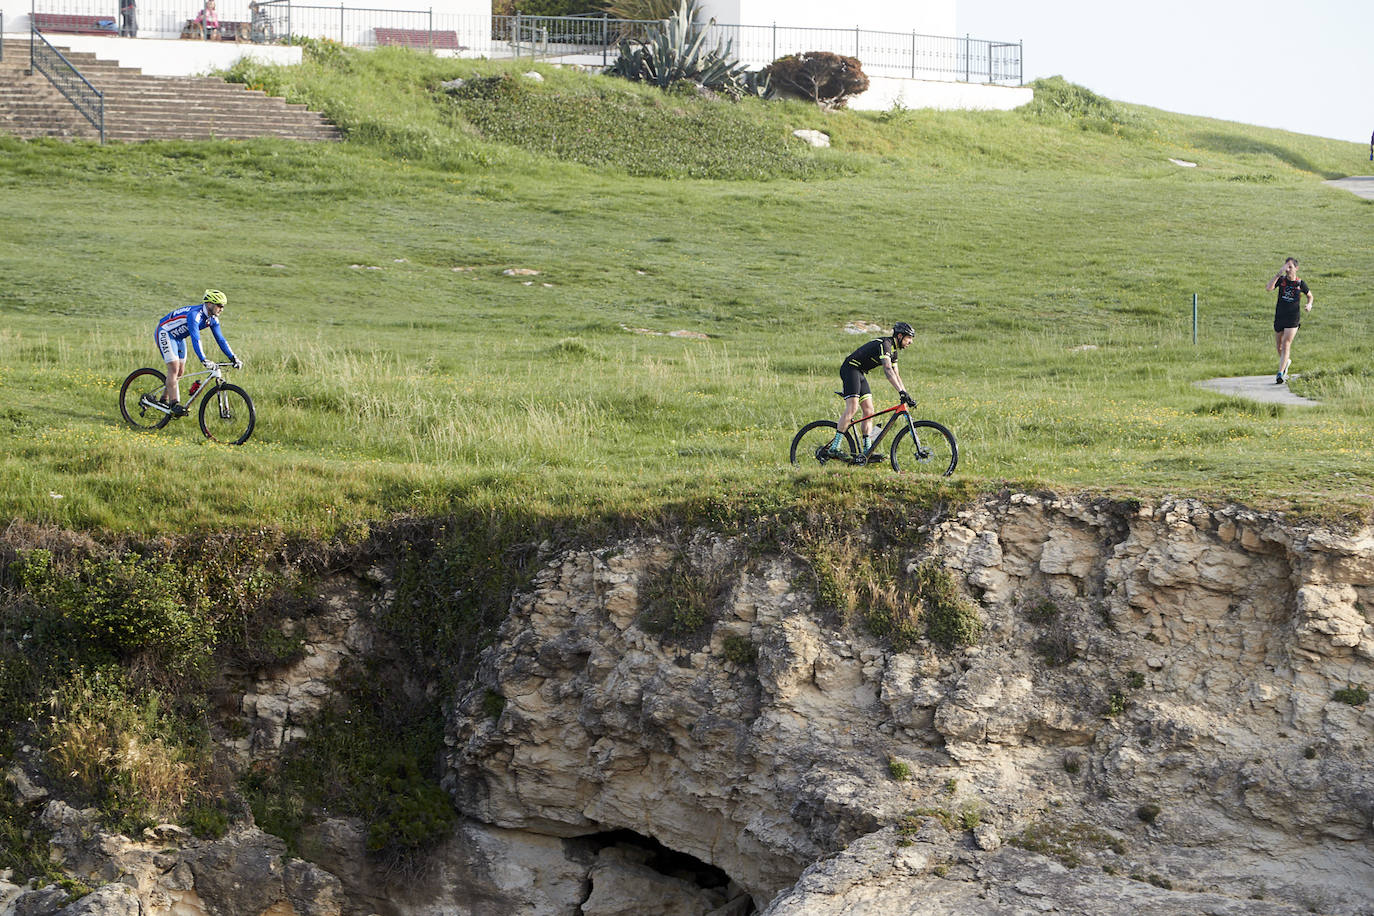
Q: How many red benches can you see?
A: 3